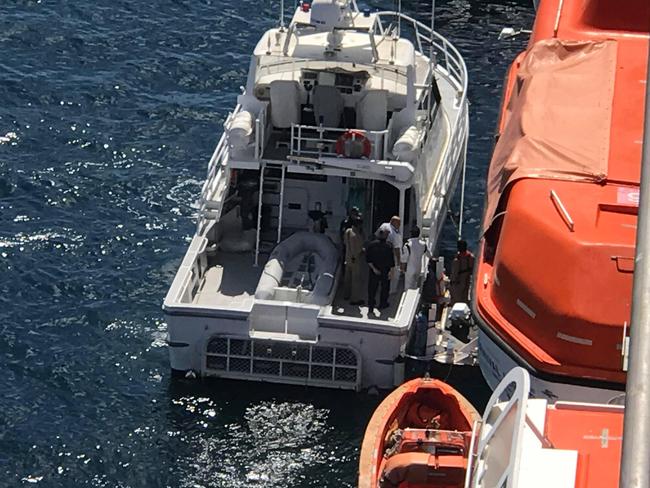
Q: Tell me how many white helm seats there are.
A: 3